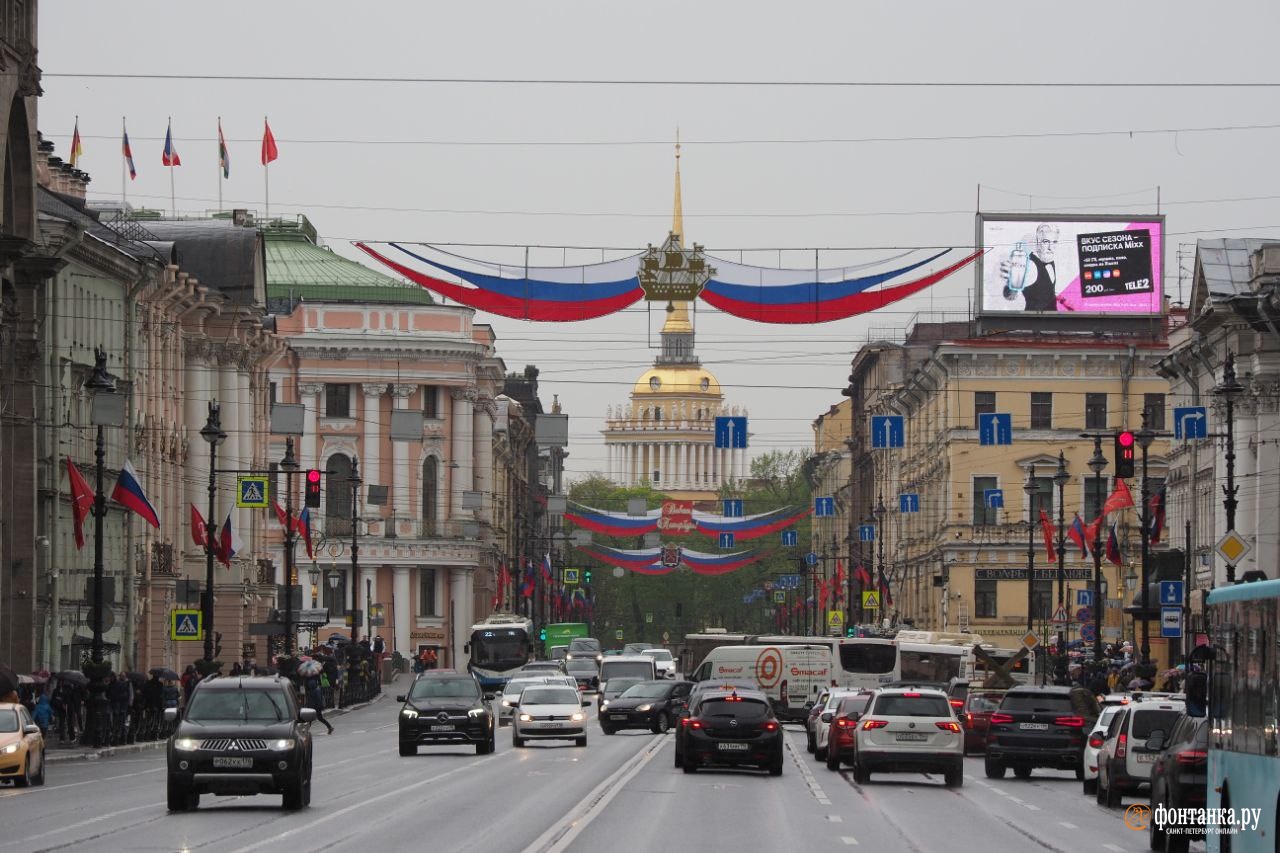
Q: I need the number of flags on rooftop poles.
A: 5